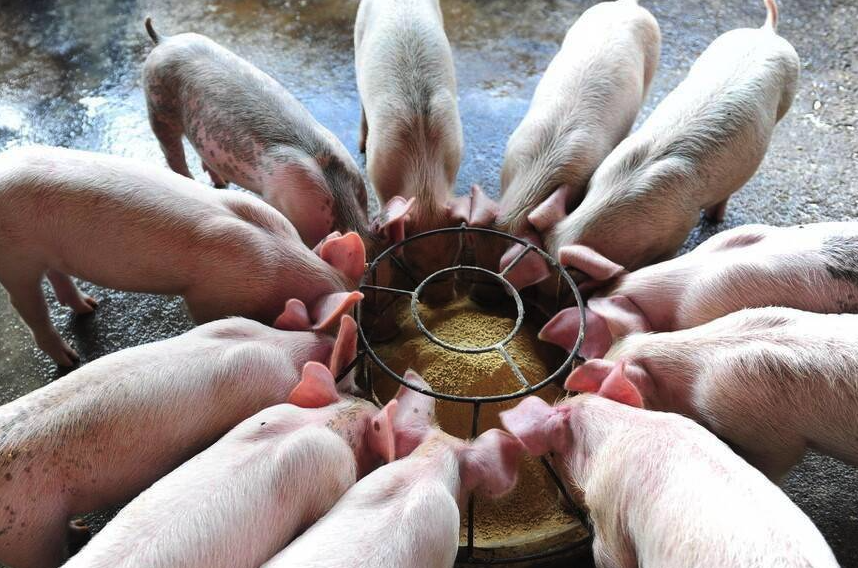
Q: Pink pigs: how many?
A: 11